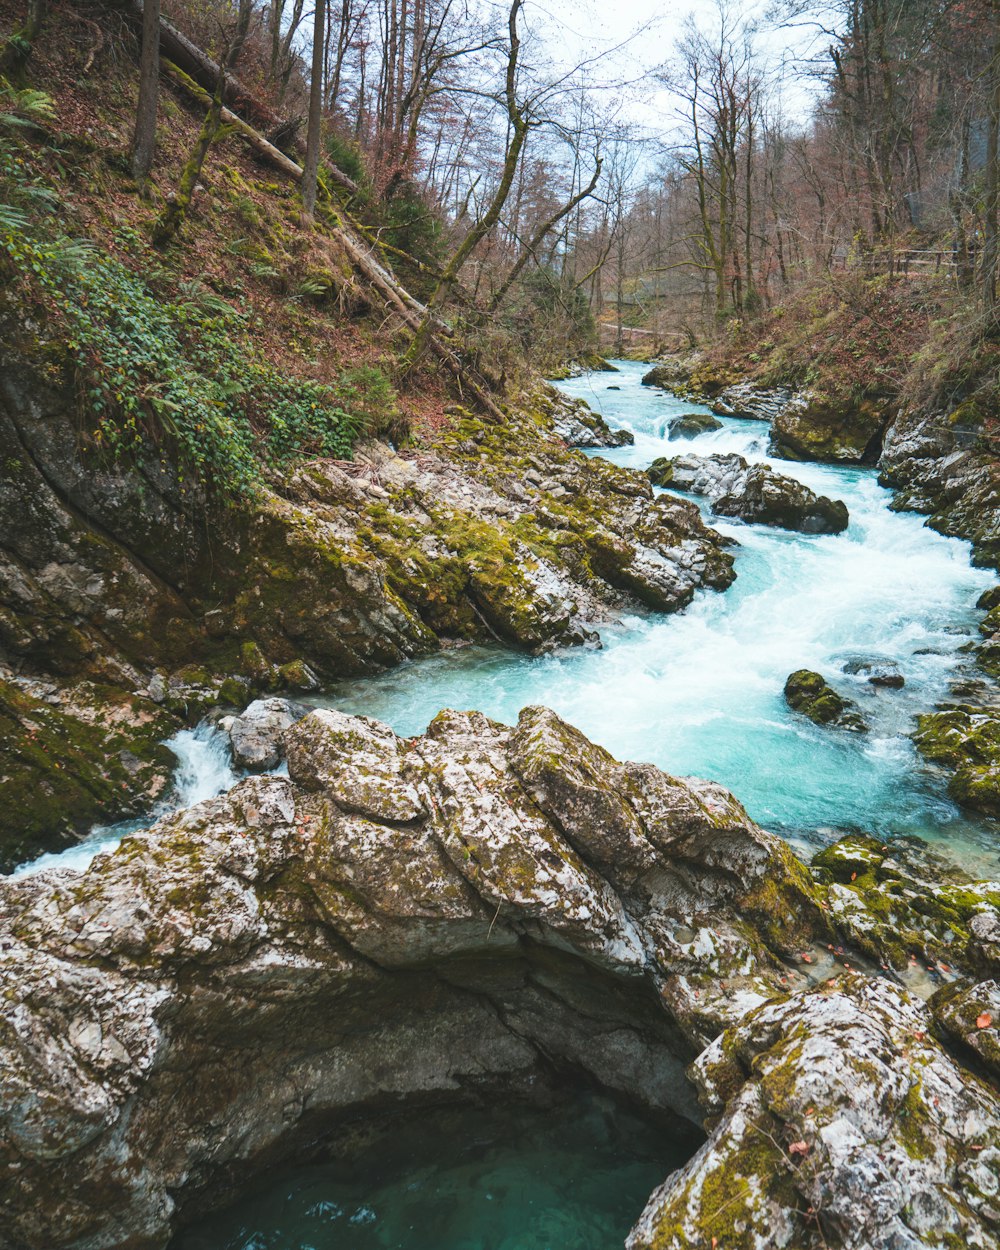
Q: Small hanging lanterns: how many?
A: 0